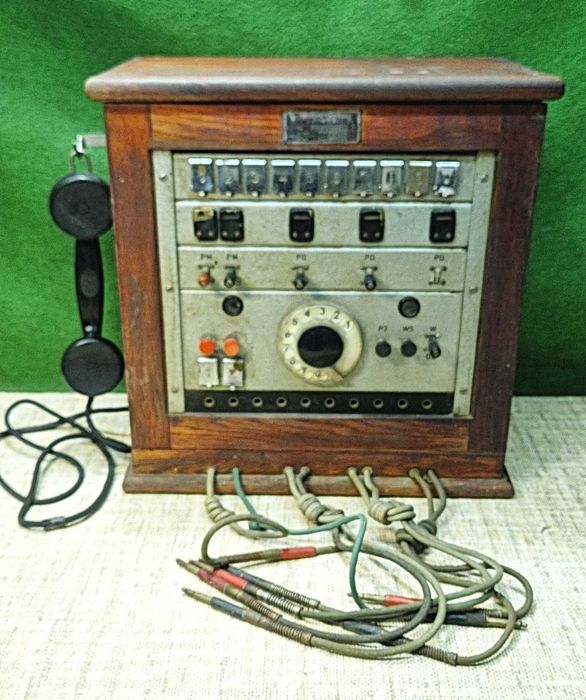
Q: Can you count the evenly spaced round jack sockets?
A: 10